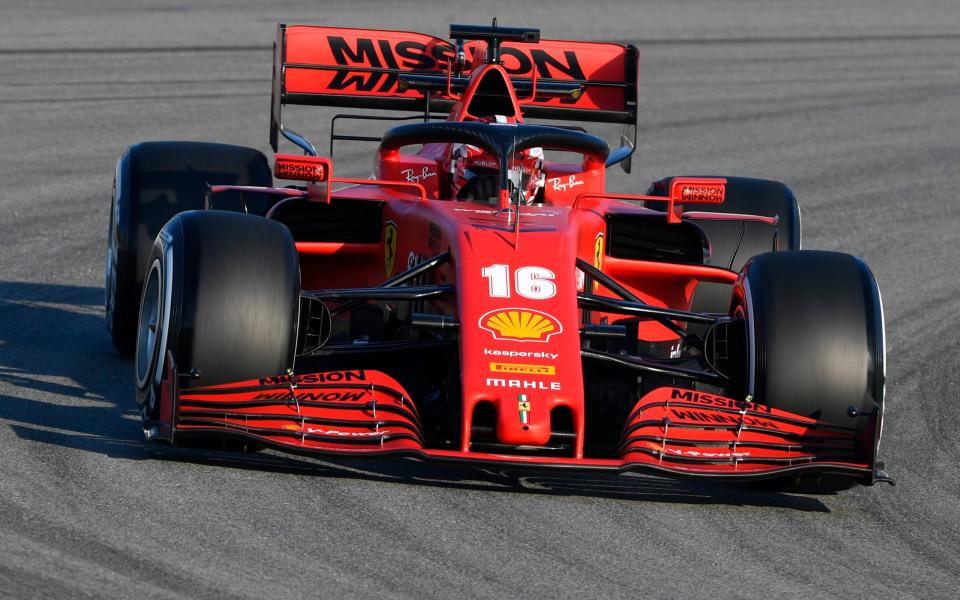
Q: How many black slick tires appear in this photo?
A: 4